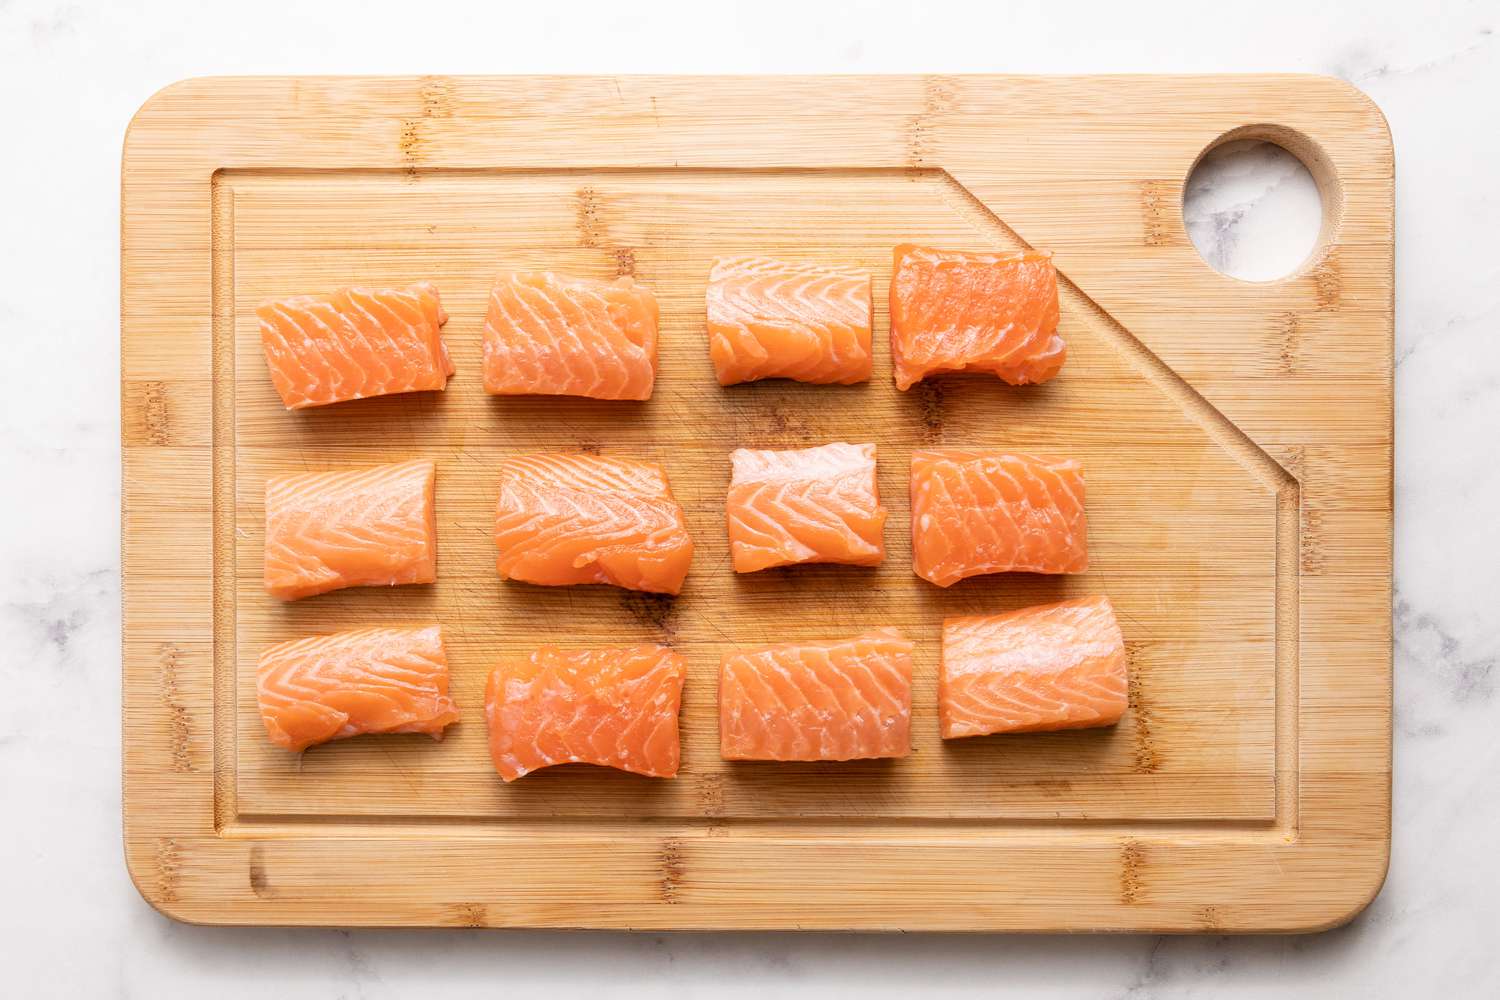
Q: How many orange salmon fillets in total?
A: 12